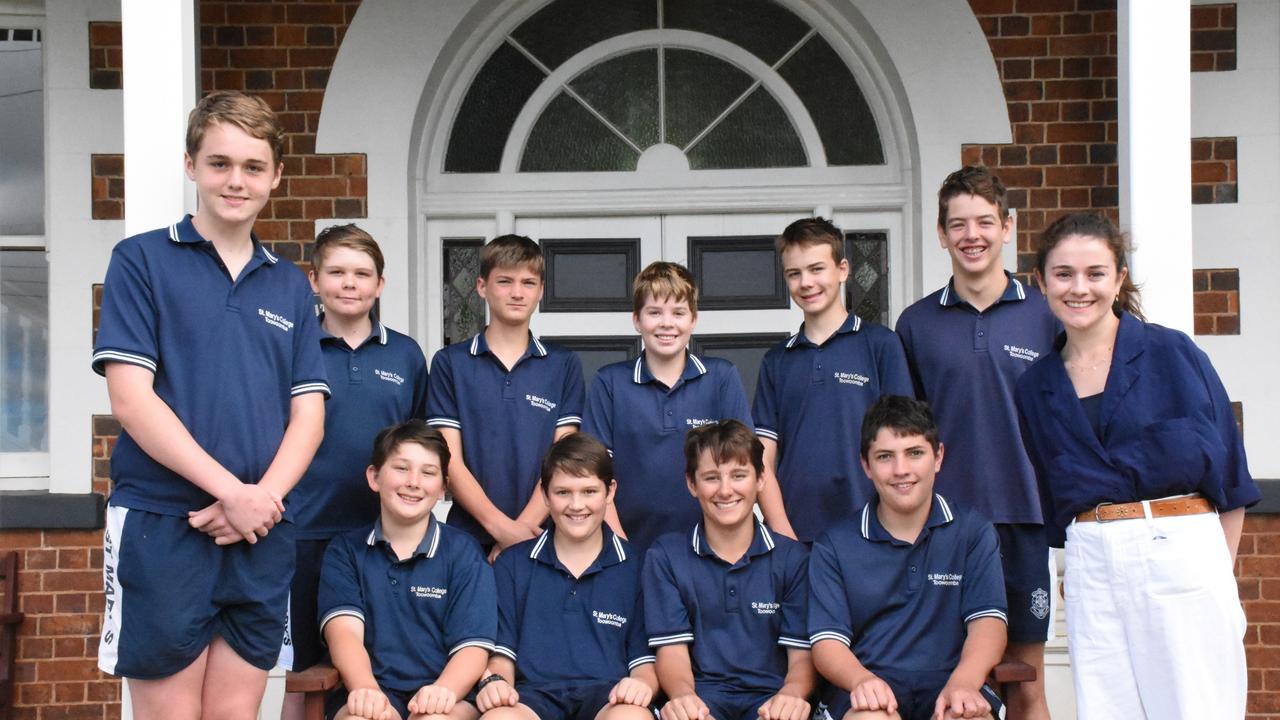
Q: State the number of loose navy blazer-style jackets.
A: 1